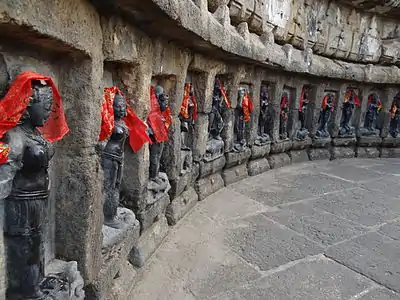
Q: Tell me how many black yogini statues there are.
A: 13